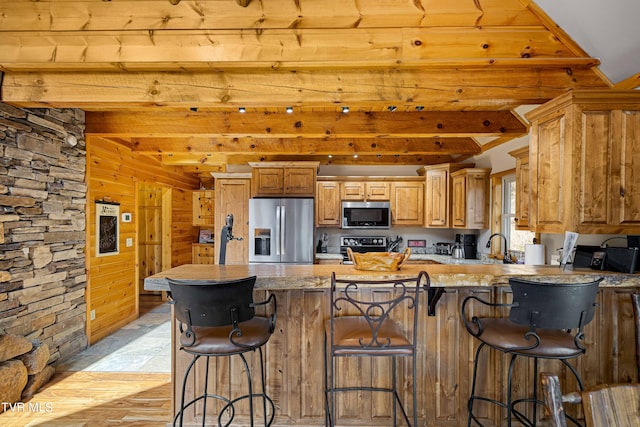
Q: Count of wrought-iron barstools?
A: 3